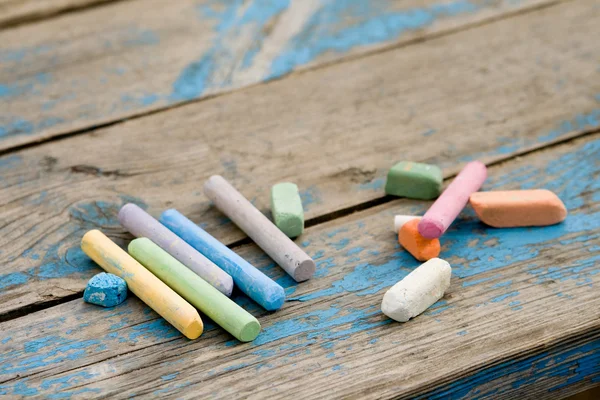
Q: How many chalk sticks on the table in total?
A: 13